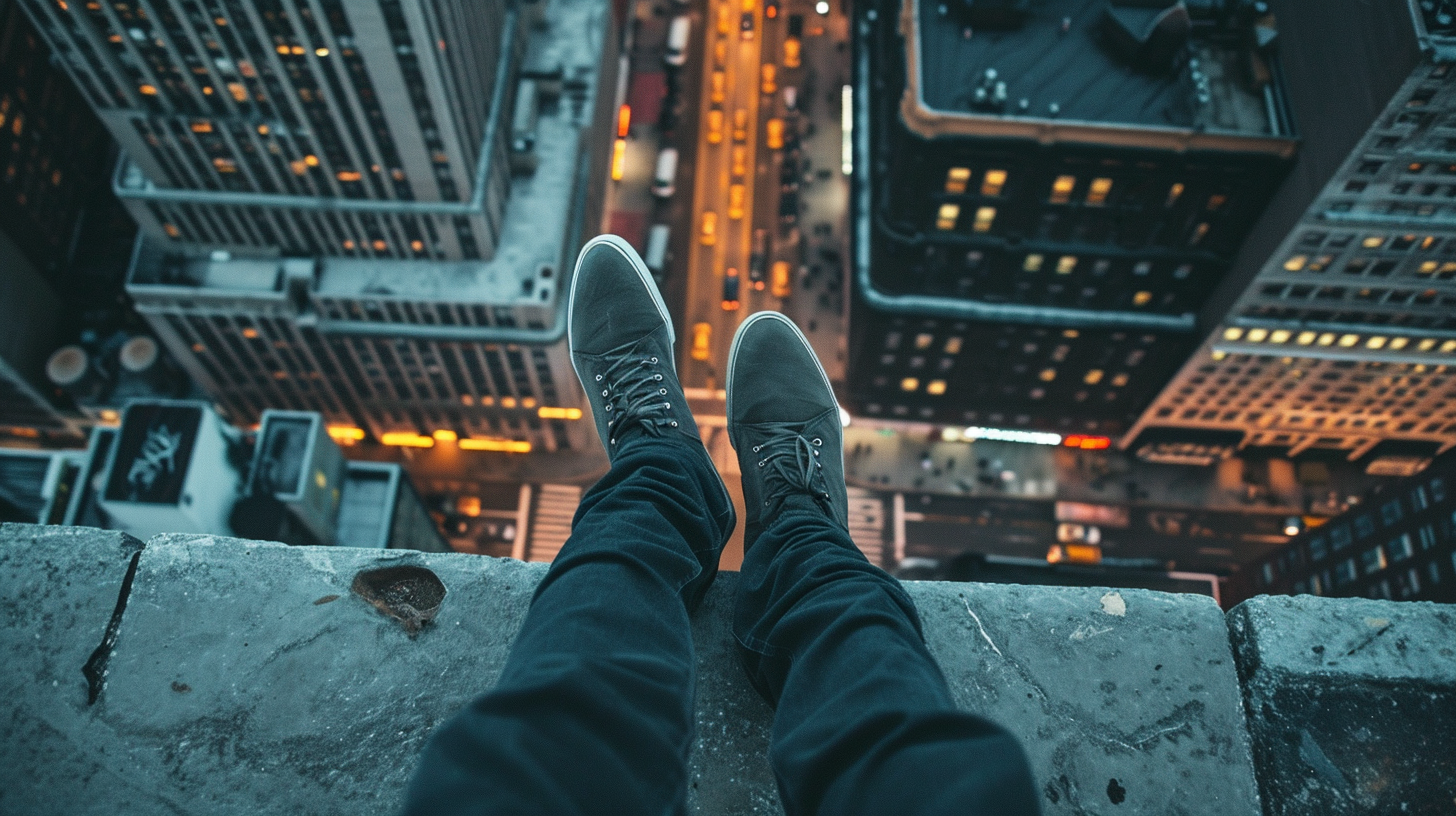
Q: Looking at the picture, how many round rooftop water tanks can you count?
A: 2